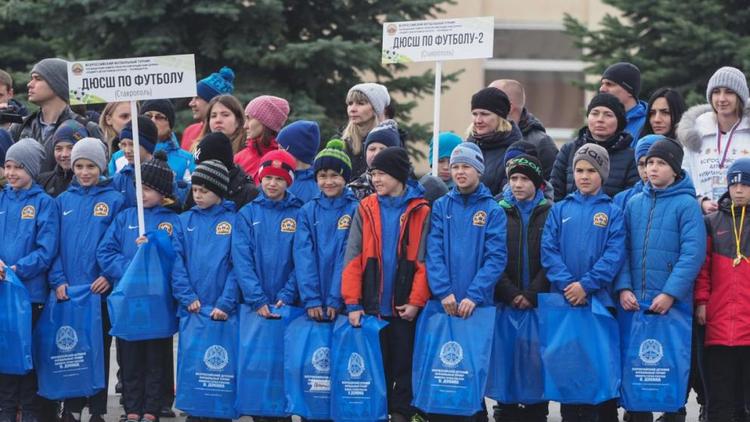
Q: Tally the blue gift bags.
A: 11